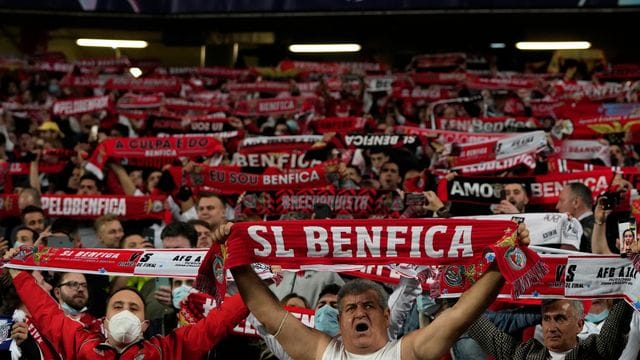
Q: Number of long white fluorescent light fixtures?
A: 3